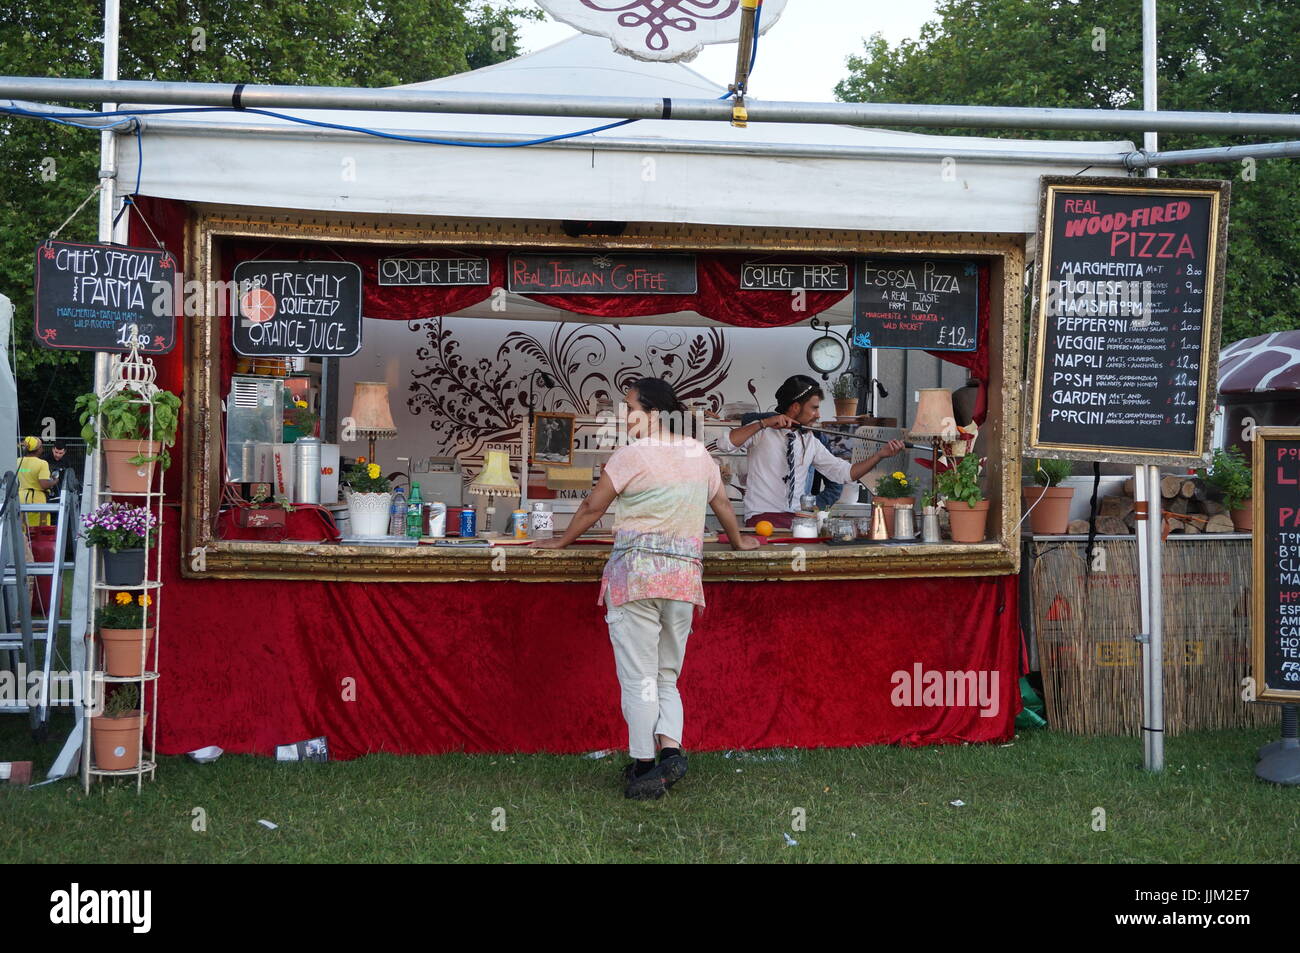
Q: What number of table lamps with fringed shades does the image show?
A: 3